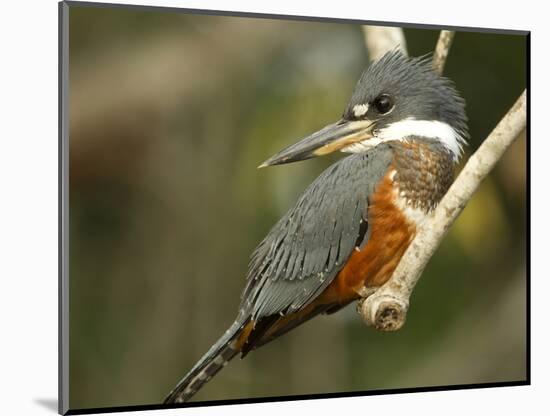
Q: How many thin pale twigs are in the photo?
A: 3